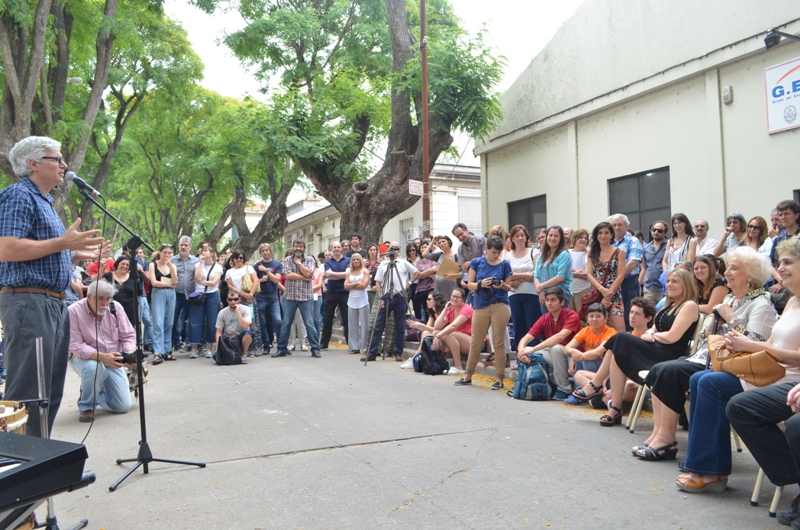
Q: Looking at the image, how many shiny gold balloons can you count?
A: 0